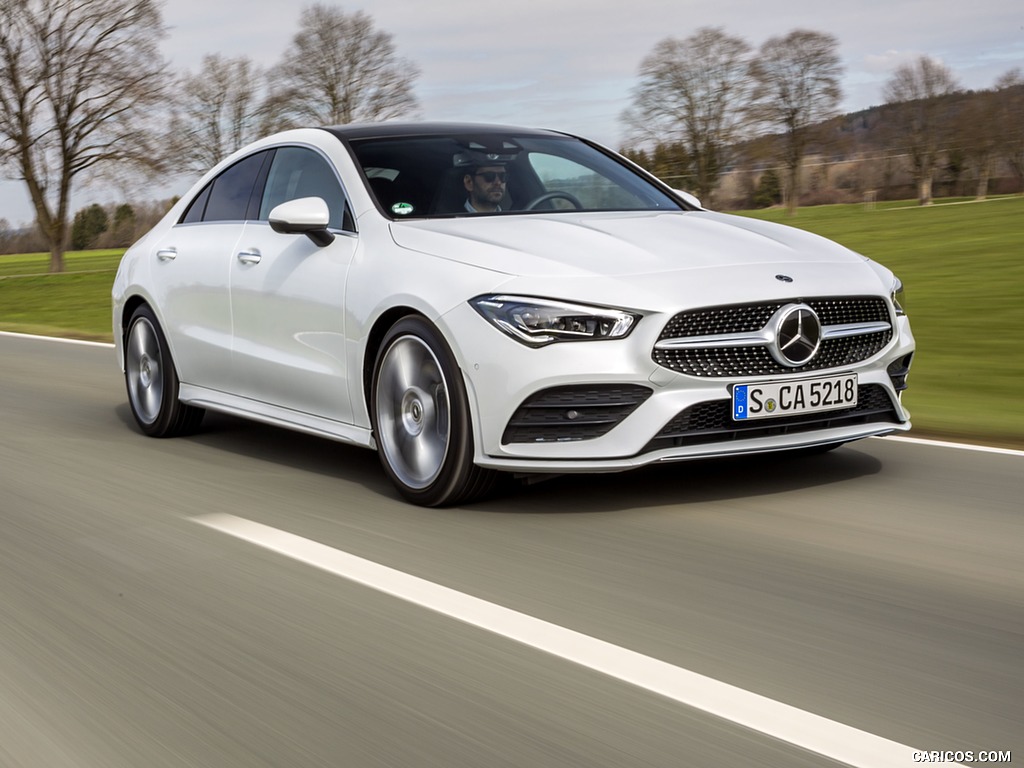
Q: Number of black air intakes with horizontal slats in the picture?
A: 2